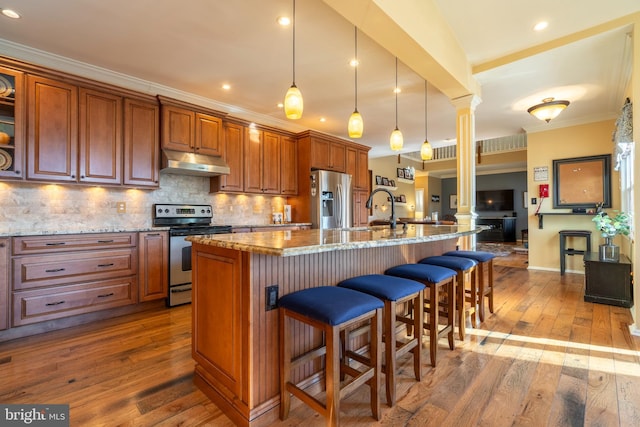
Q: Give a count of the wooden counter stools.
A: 5